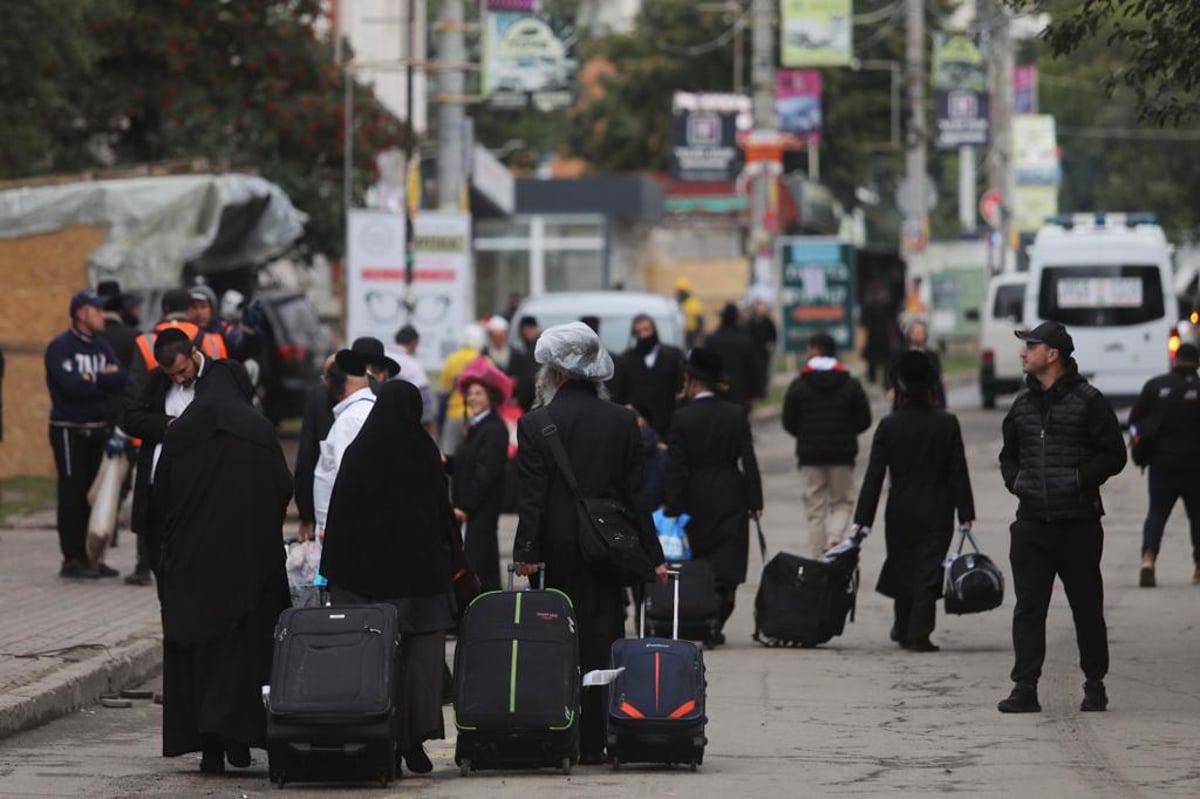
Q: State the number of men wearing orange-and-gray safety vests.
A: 1